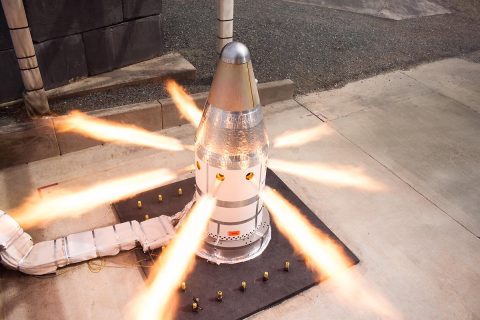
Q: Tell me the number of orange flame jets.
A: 7